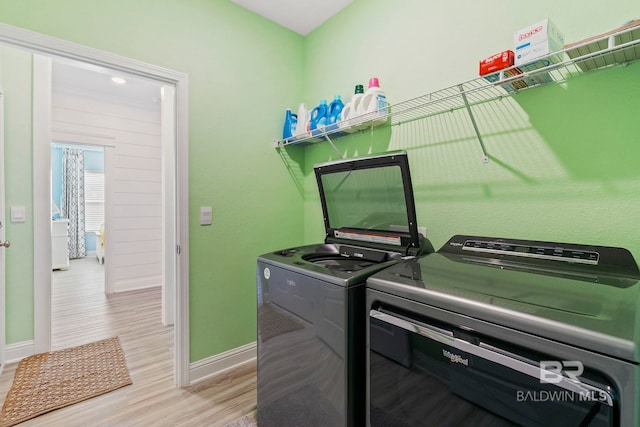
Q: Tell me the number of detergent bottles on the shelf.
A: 7